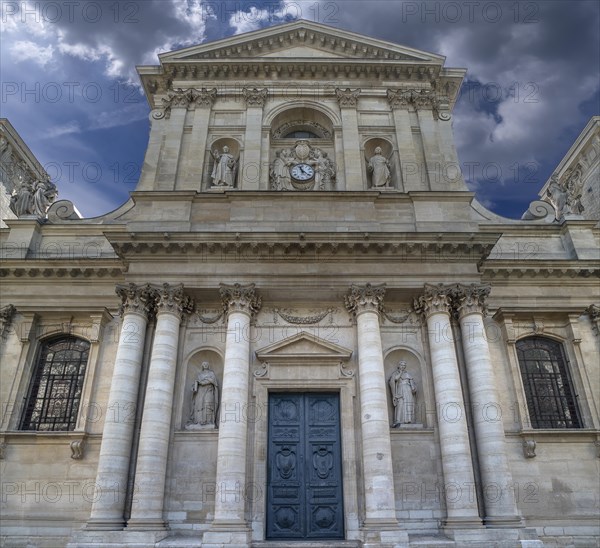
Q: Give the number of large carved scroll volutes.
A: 2